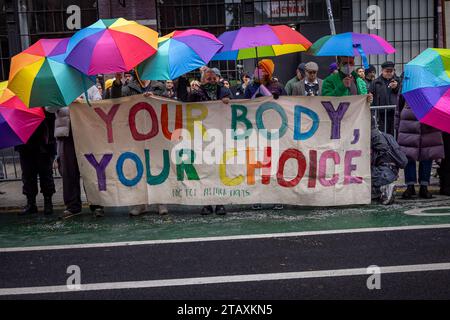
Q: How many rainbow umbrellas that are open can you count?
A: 7